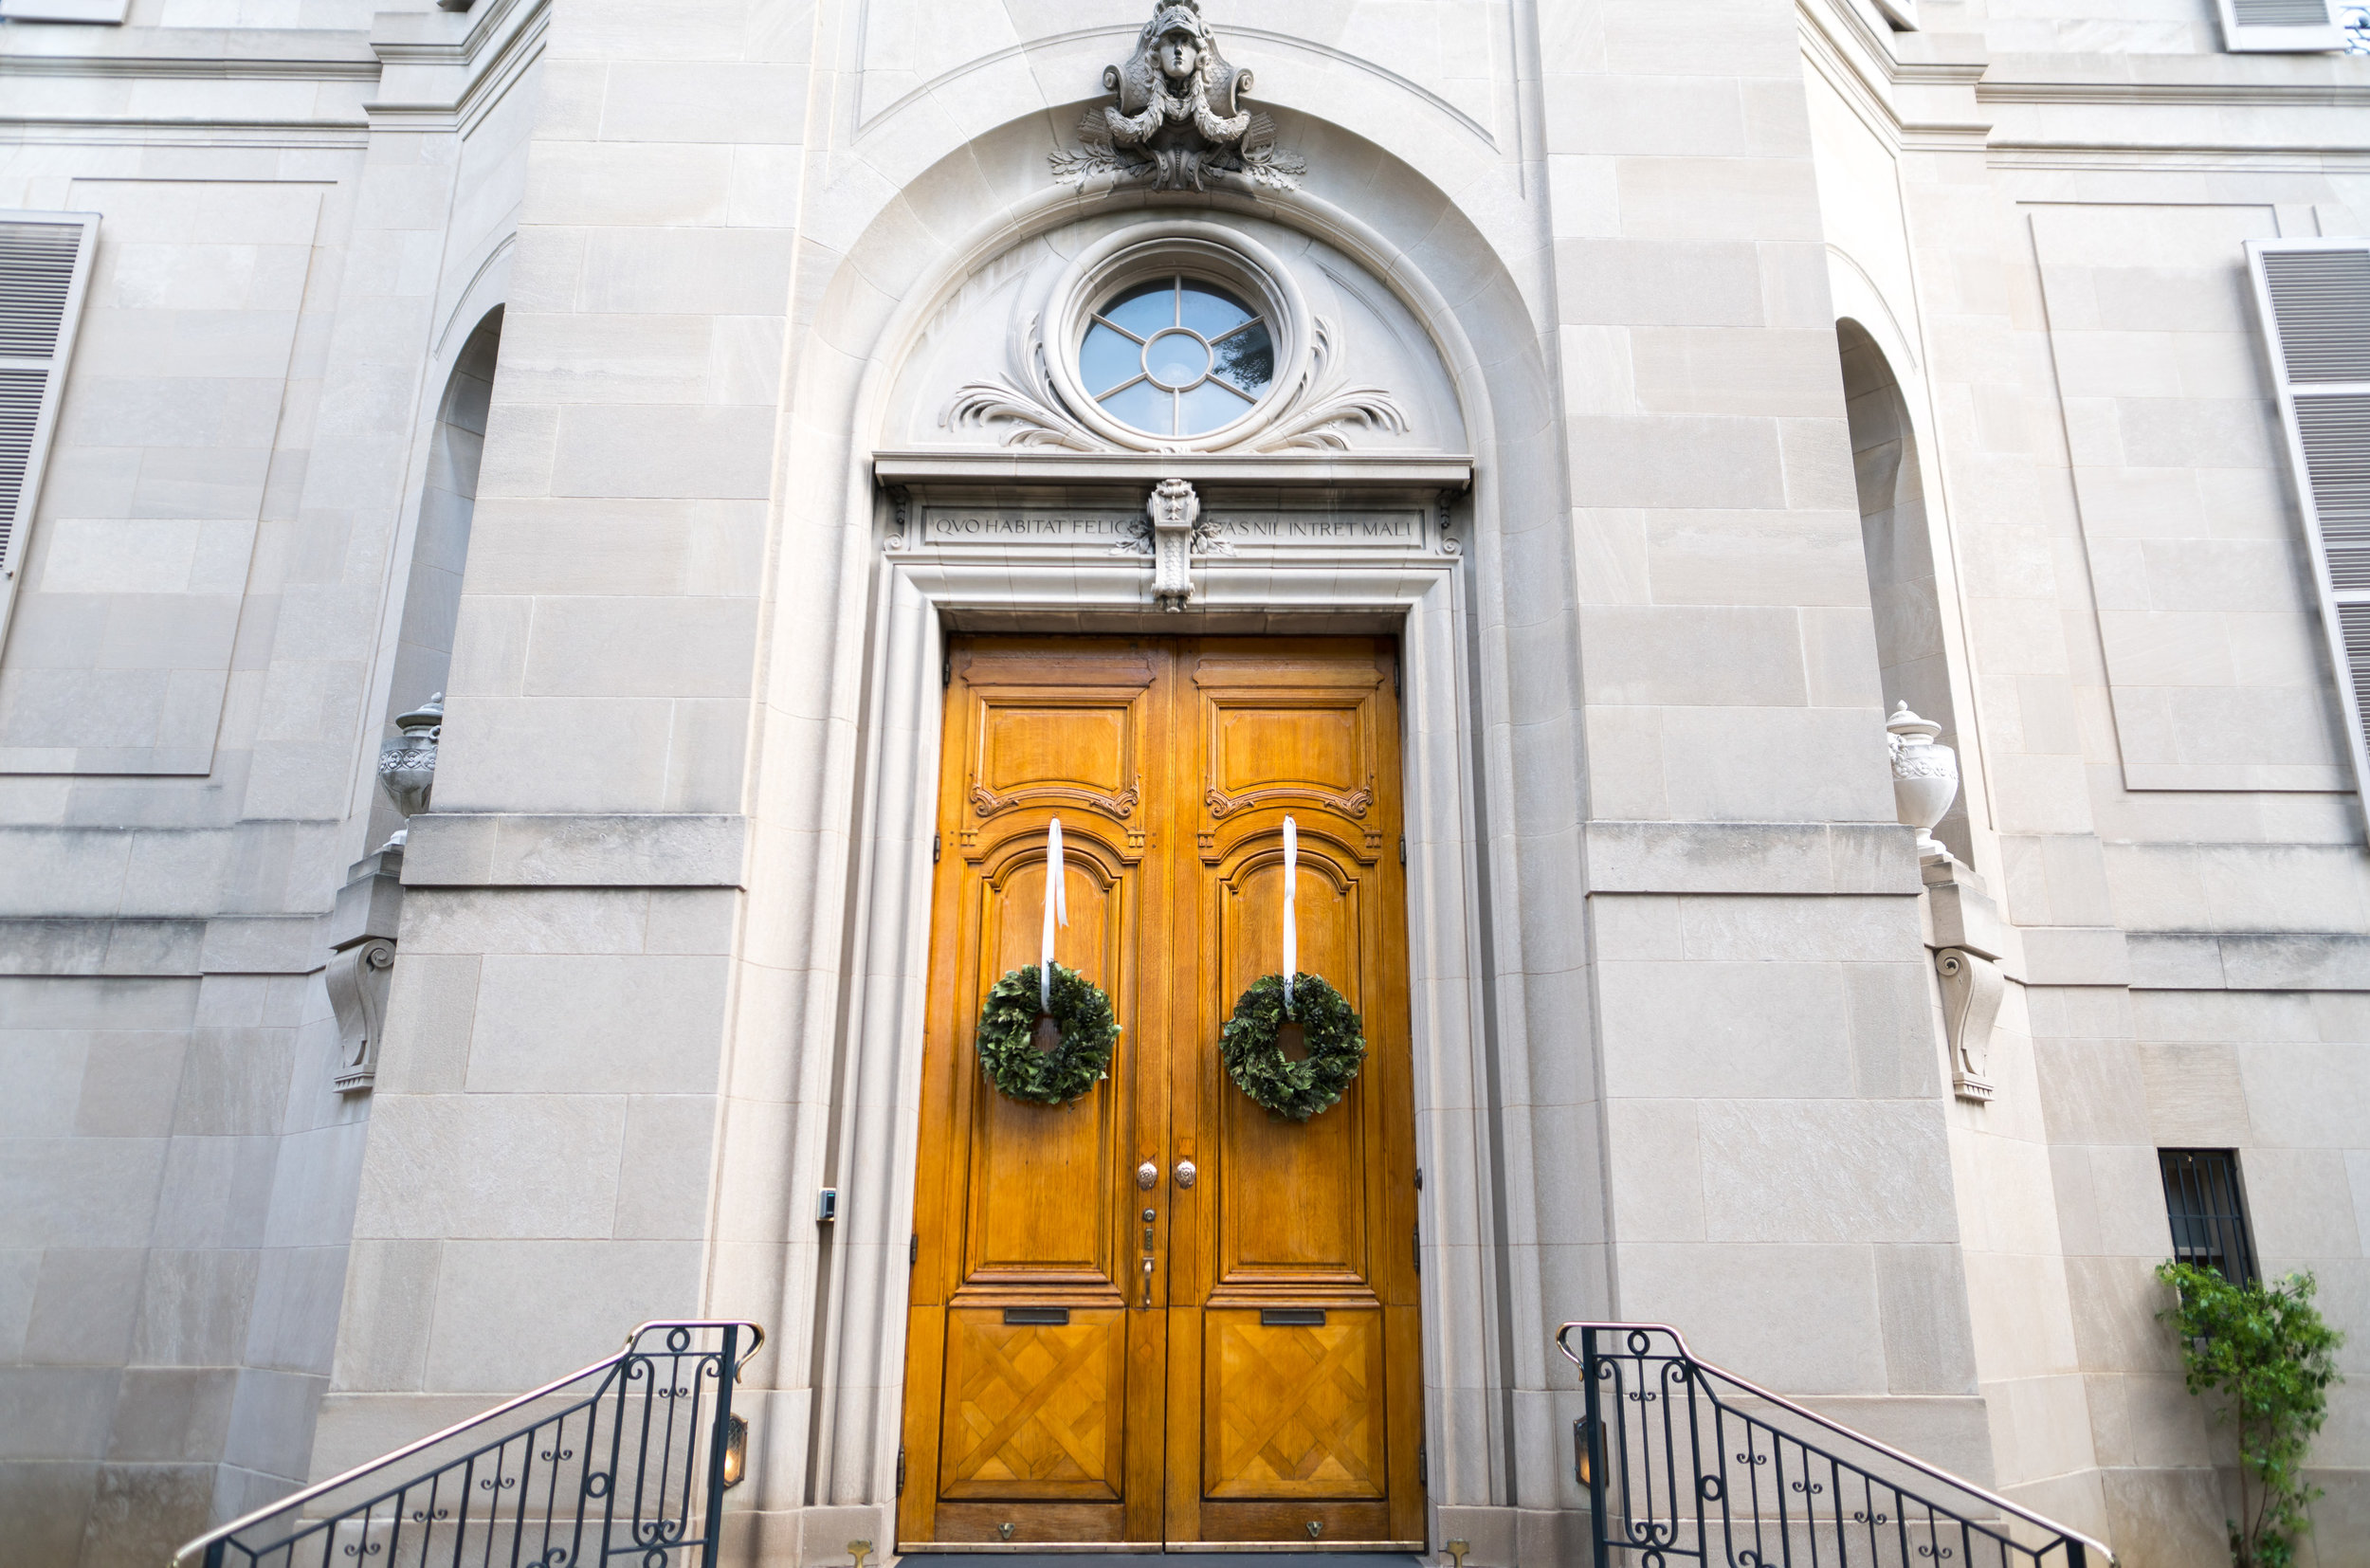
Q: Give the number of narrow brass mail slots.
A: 2